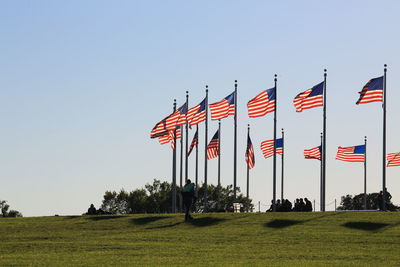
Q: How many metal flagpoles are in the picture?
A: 14